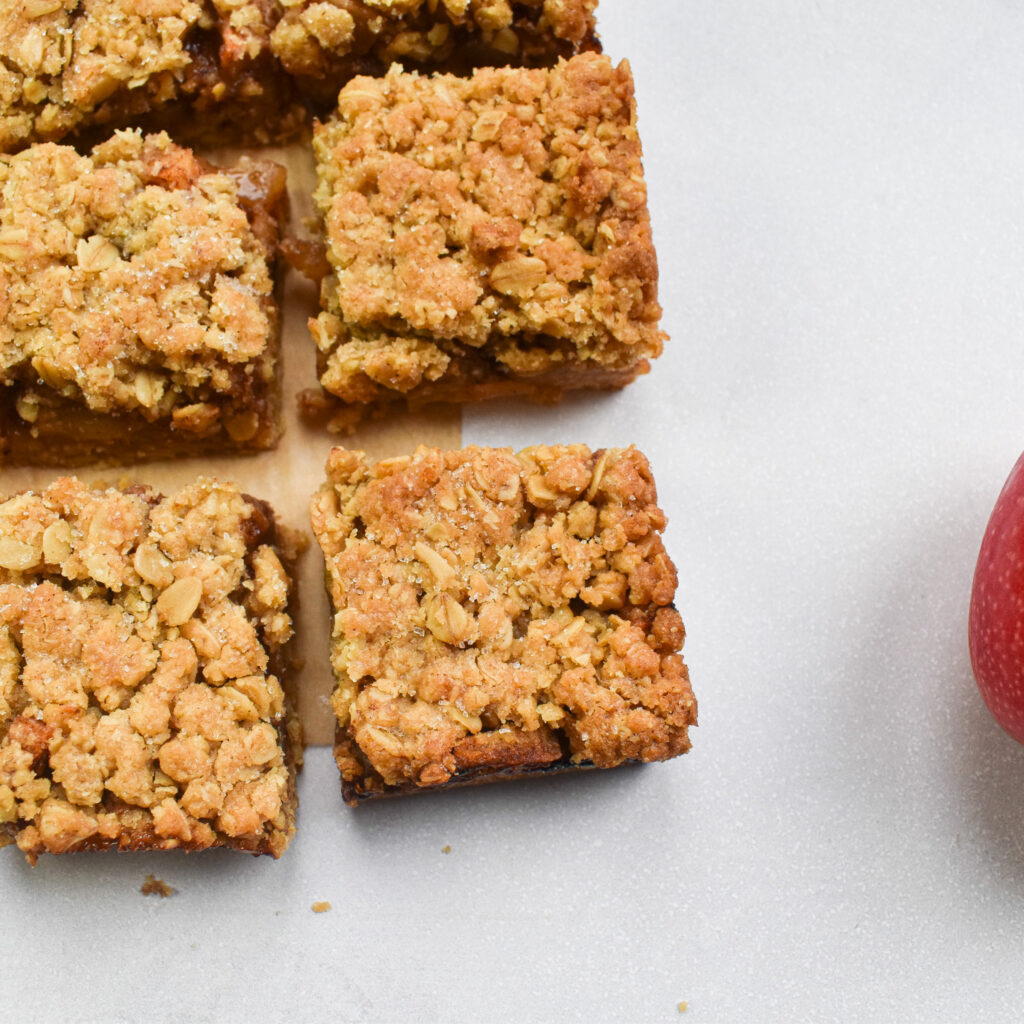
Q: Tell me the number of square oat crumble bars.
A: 6